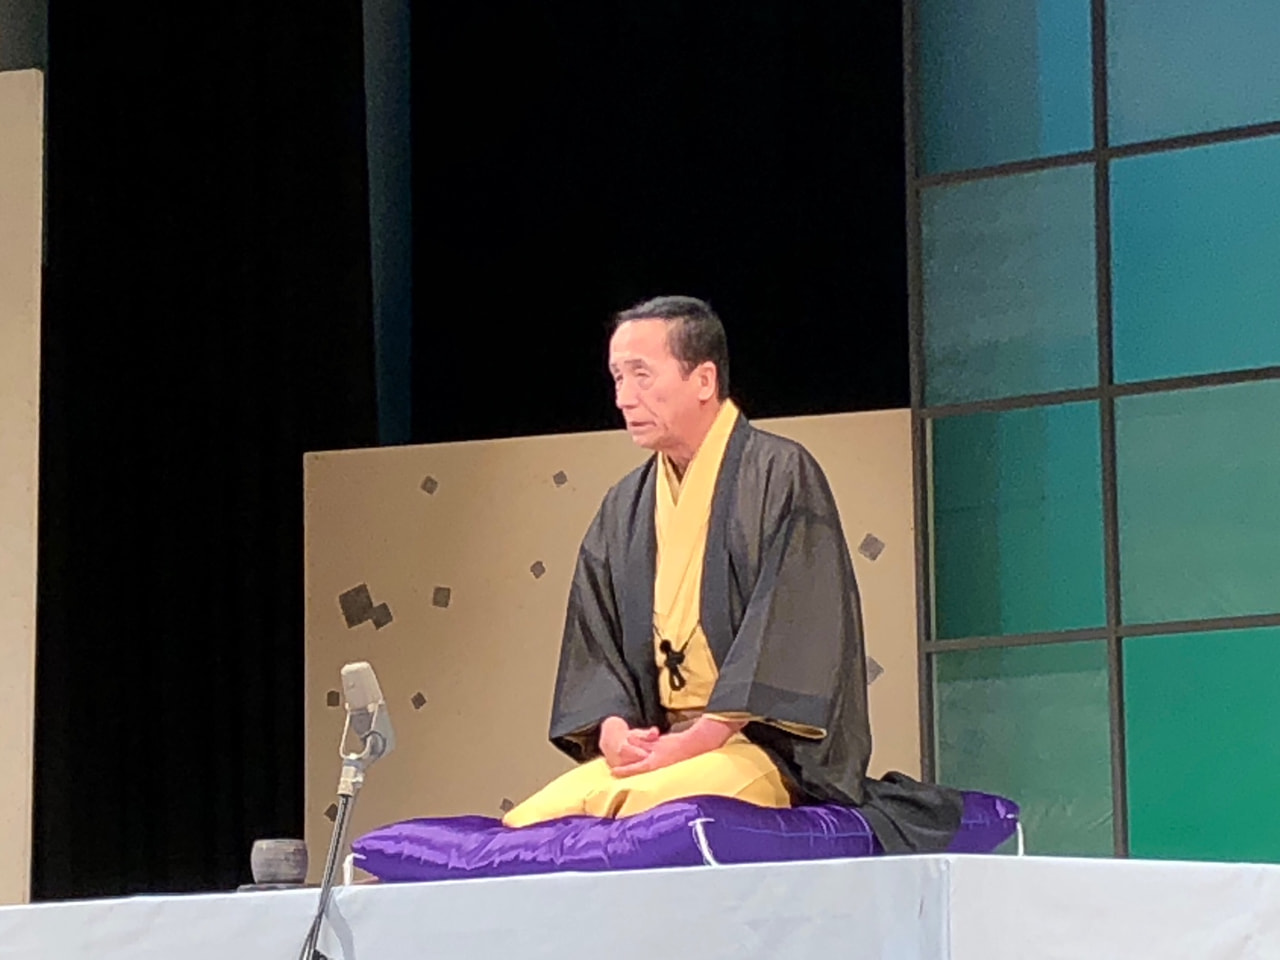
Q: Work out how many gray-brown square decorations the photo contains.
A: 12